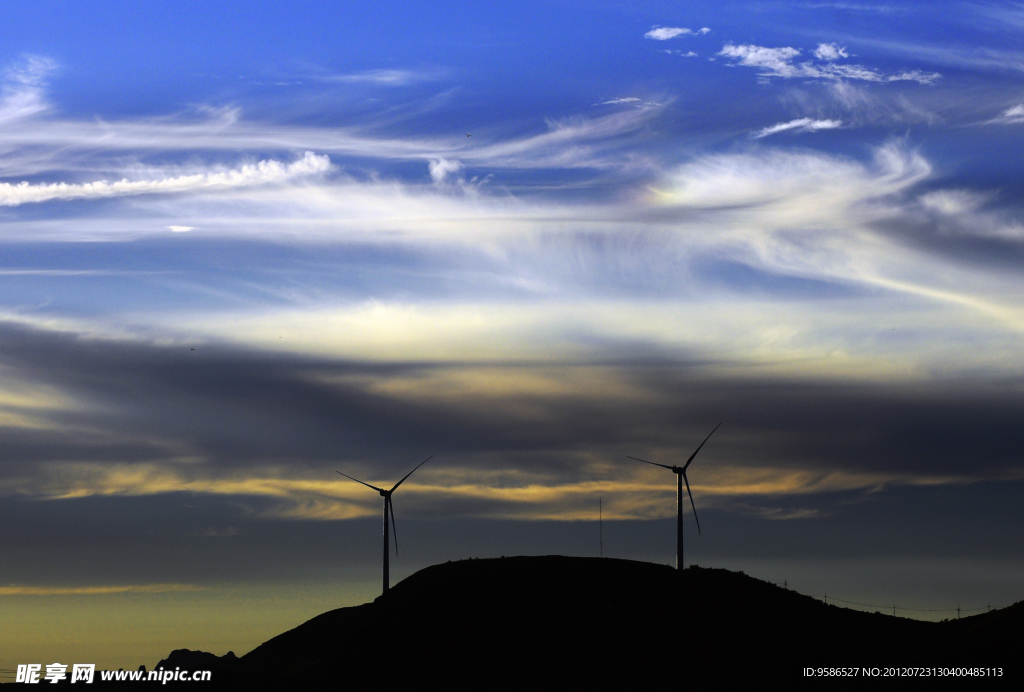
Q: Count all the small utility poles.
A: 5